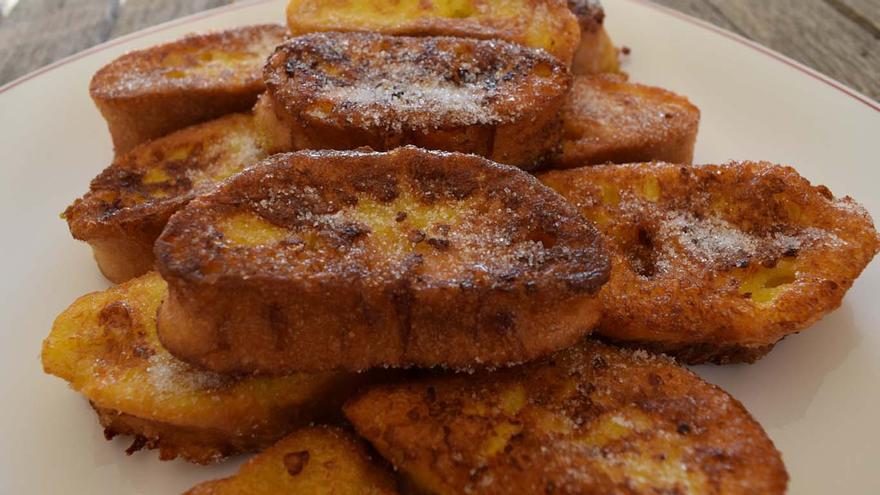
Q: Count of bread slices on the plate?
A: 11